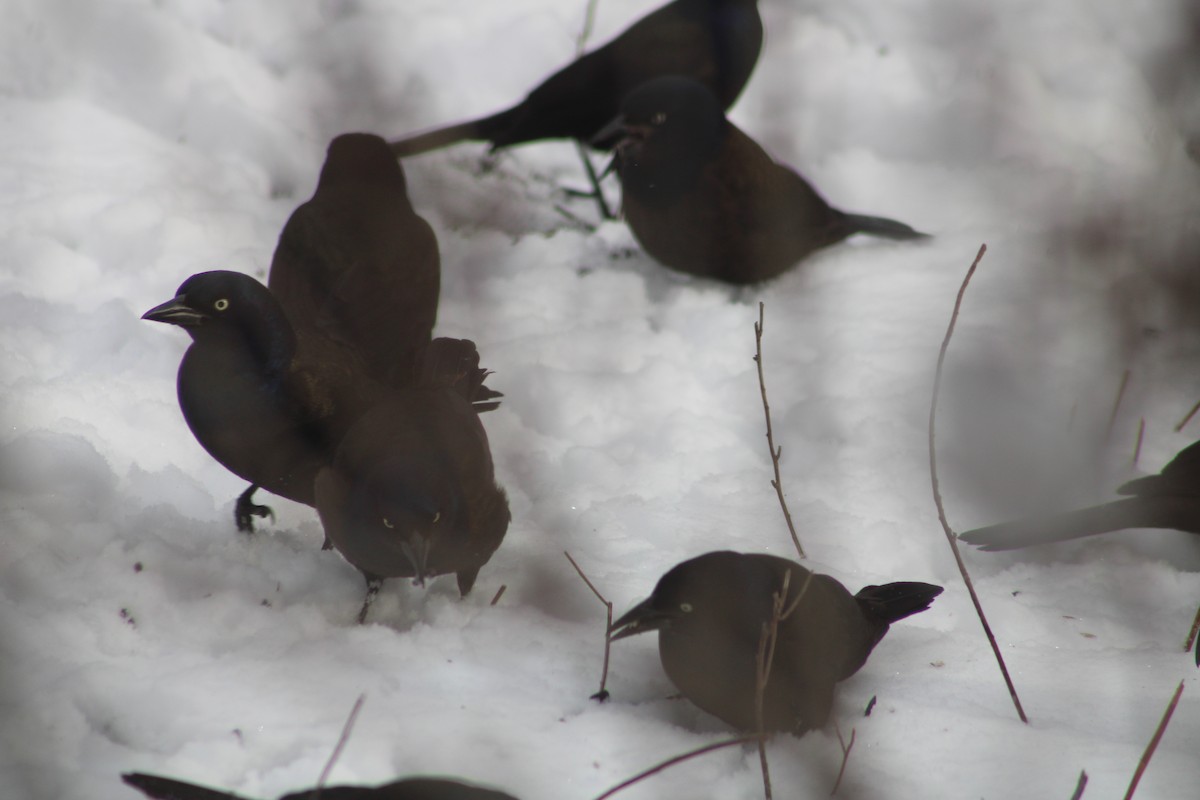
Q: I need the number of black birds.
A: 8